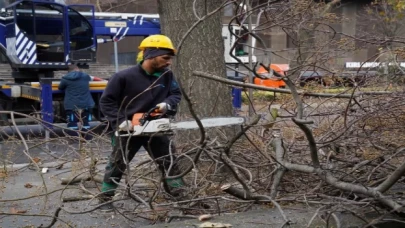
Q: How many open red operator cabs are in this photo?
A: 0